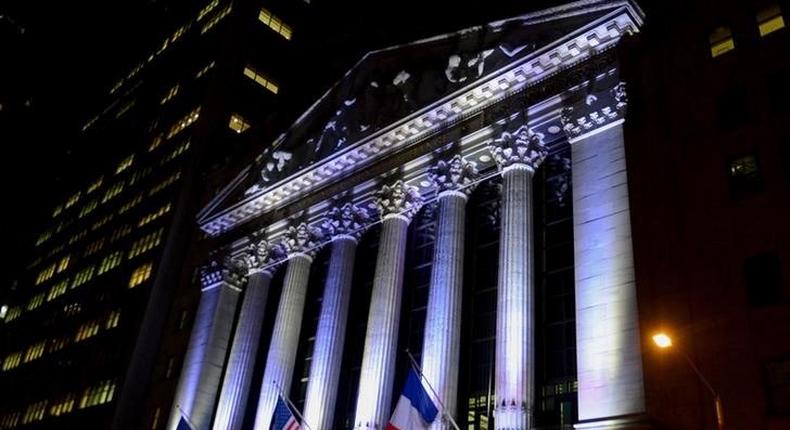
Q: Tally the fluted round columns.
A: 6